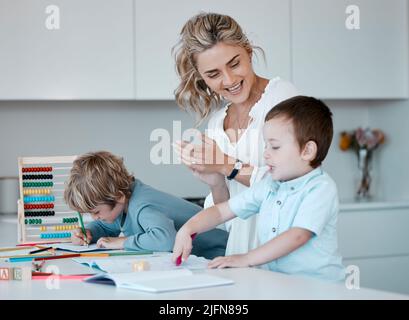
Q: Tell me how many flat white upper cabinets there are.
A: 3